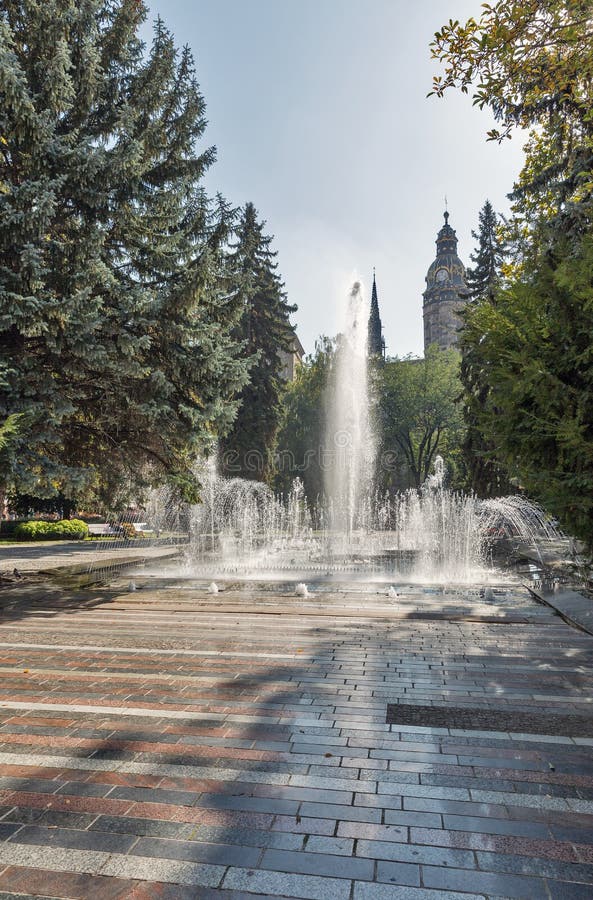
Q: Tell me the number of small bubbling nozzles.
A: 5